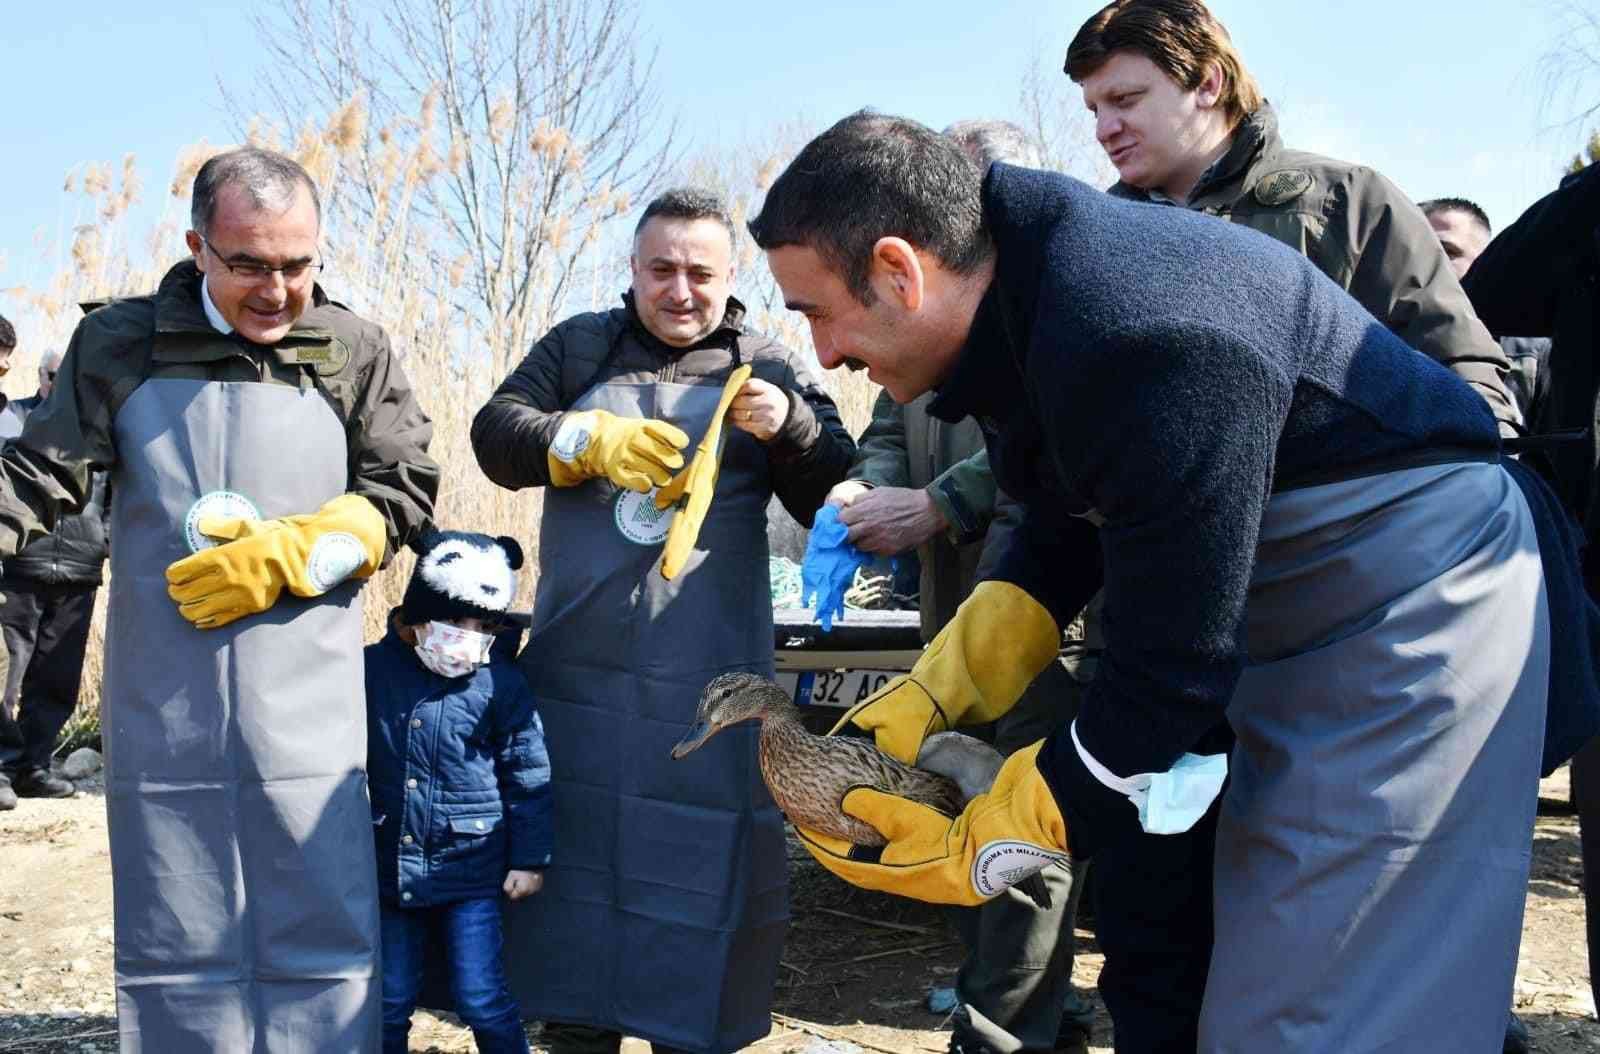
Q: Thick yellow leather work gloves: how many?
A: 5